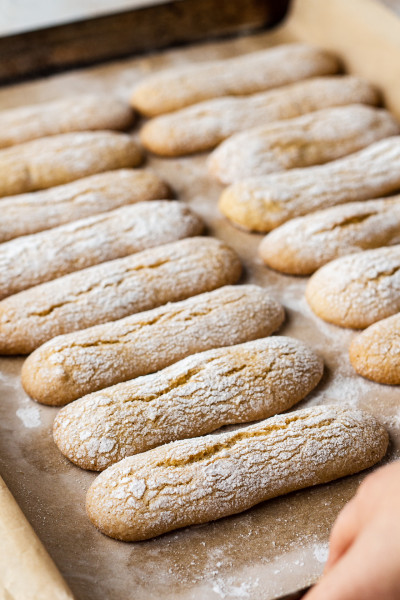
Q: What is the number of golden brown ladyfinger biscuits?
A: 15